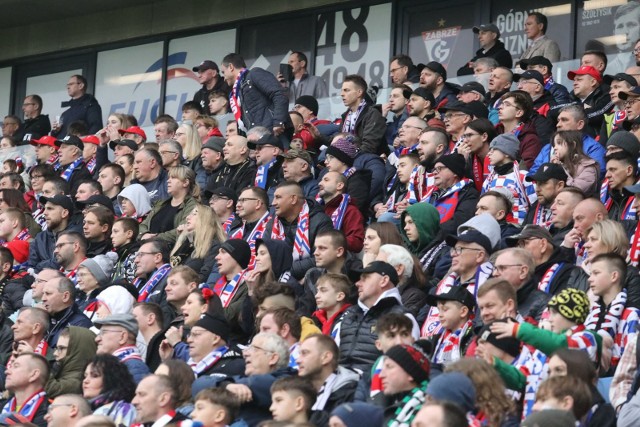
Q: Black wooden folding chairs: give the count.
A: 0